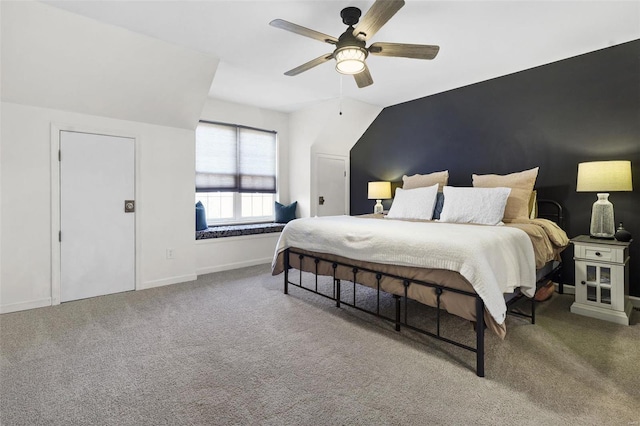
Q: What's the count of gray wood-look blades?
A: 5